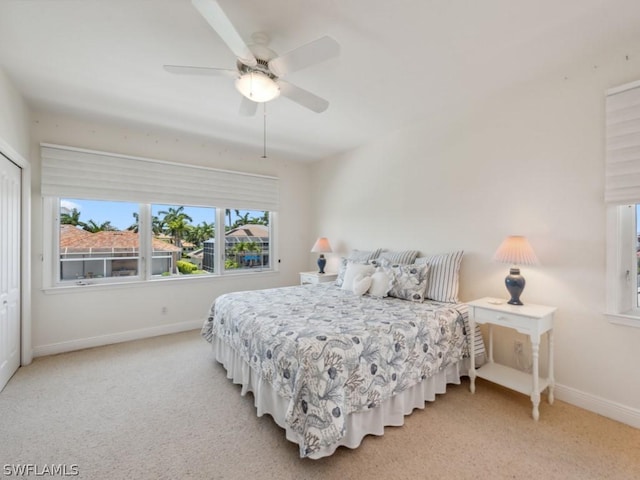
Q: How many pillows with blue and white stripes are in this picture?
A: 3